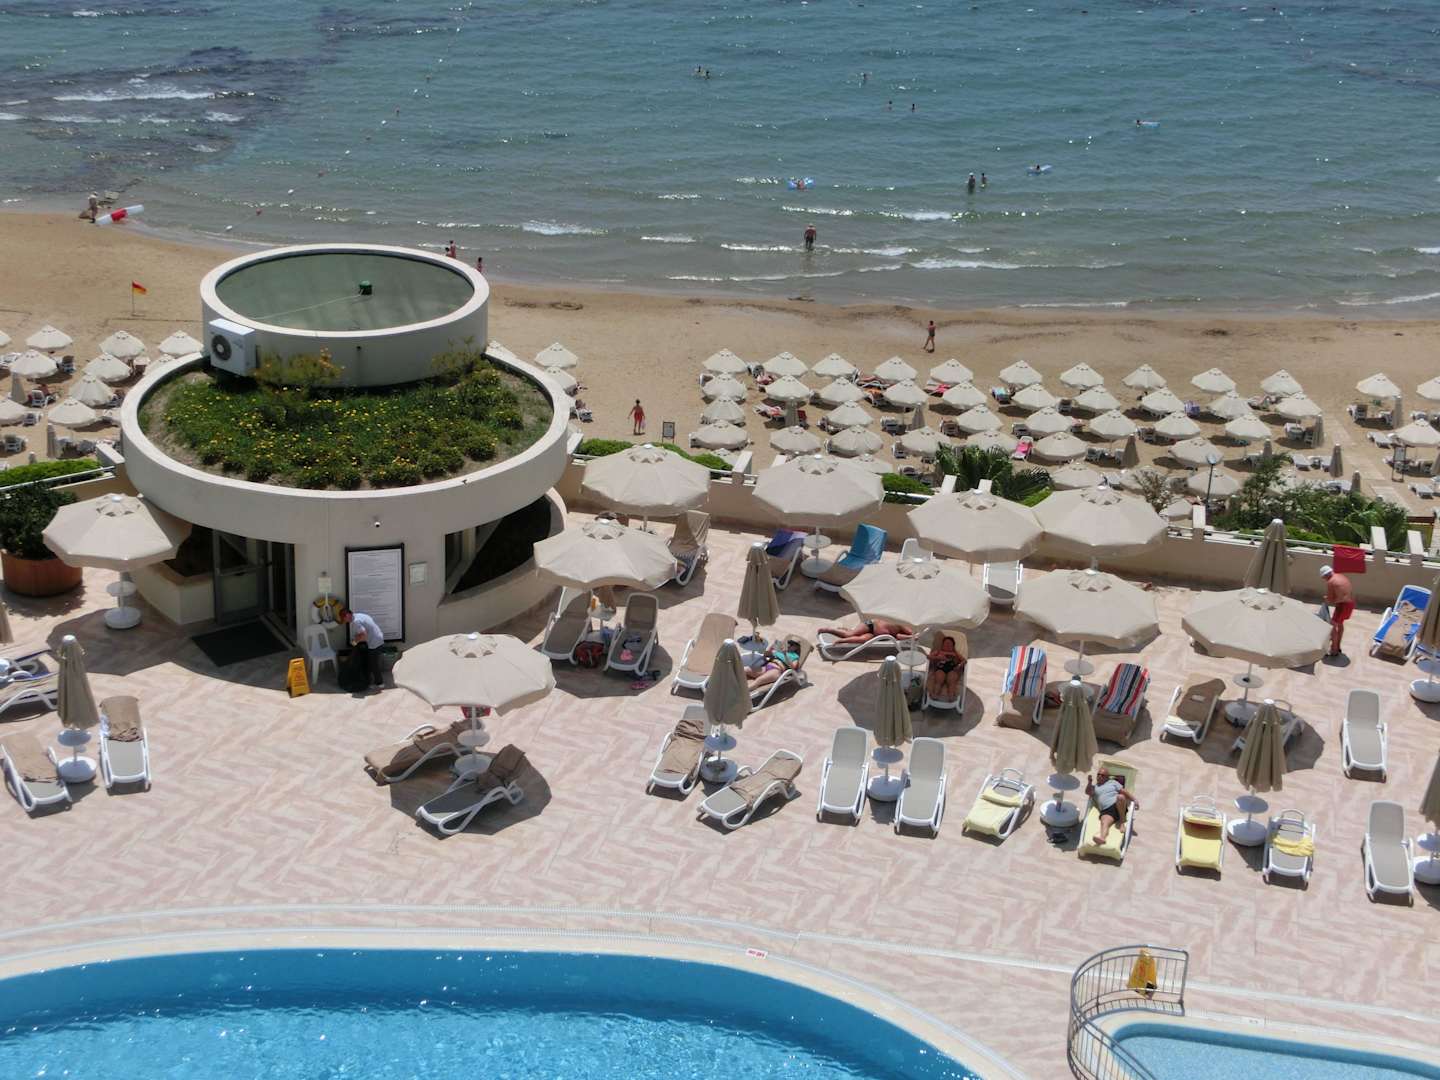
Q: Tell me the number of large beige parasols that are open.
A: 10